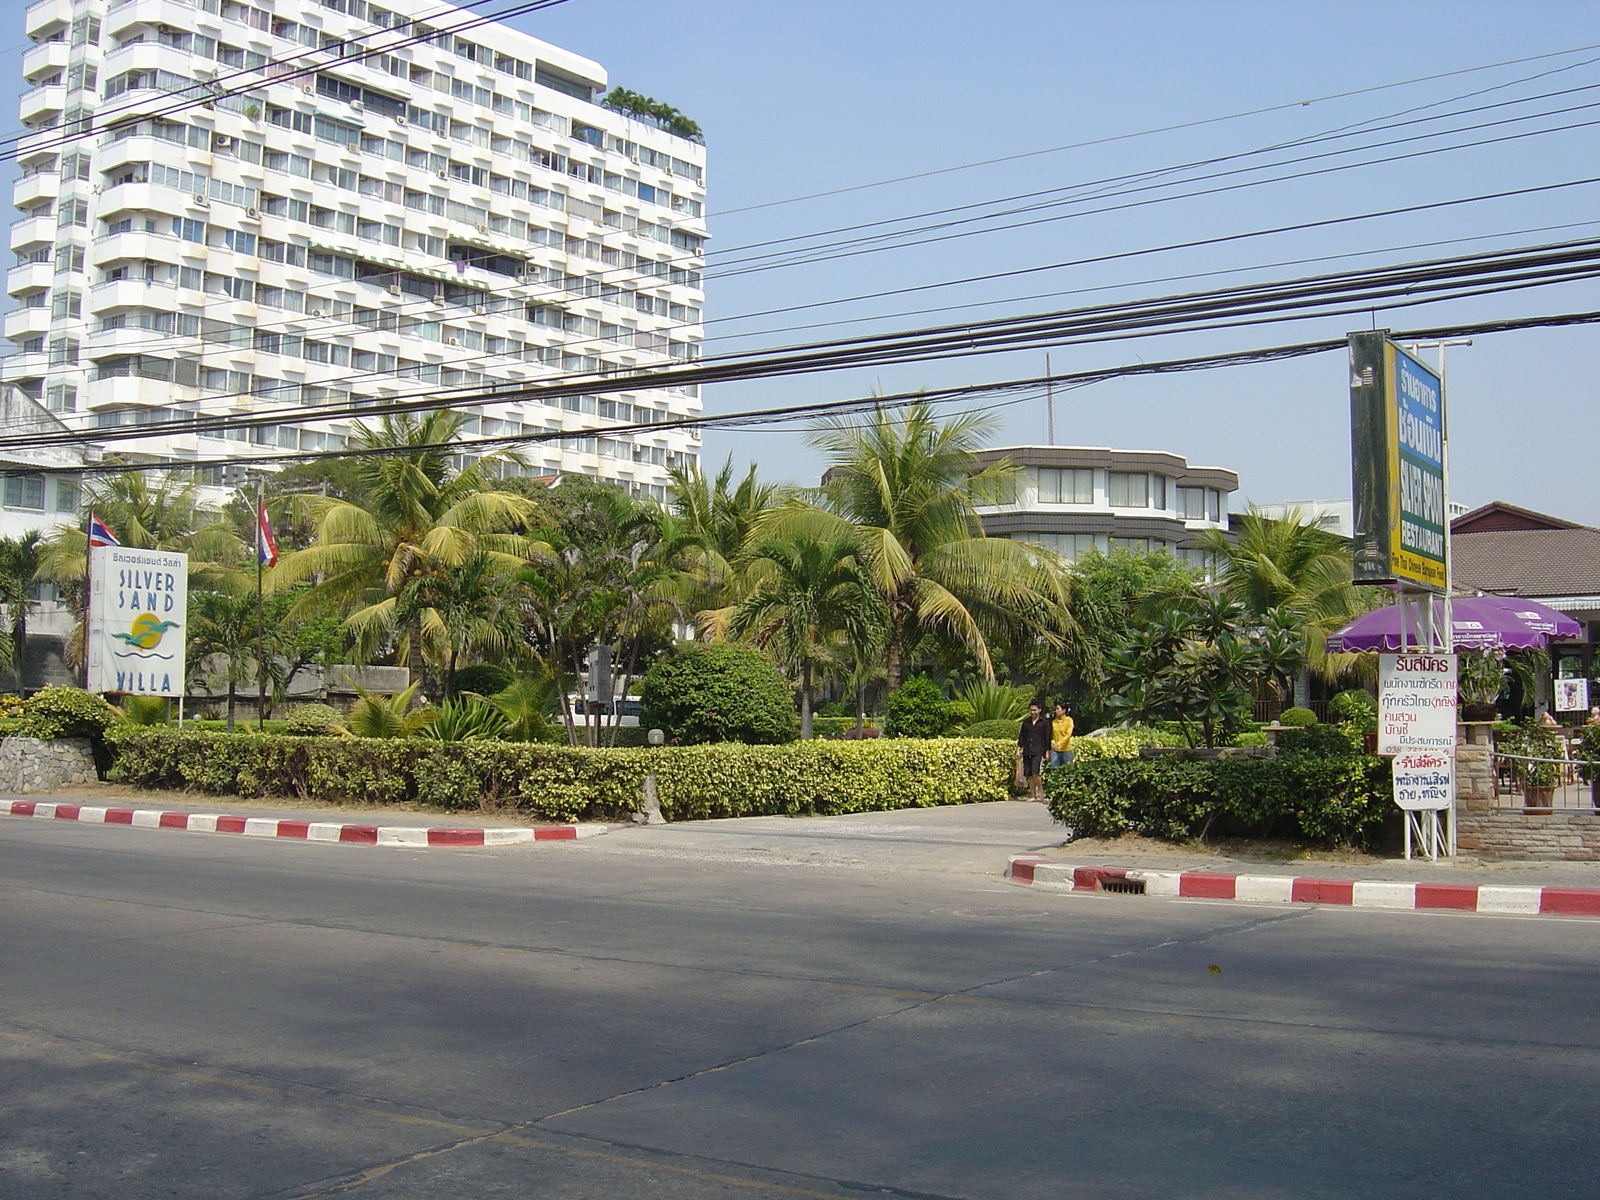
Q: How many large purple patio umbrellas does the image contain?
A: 2